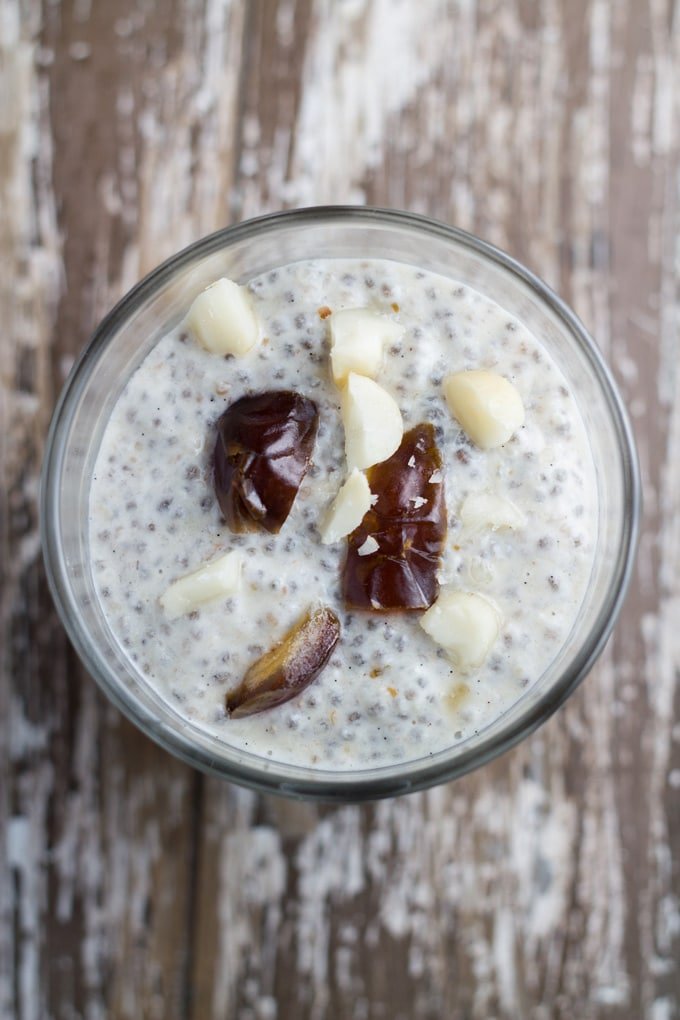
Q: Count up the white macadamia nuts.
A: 8